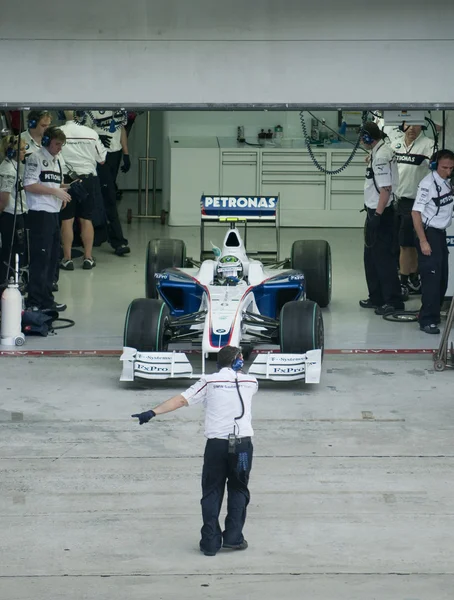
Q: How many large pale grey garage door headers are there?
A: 1